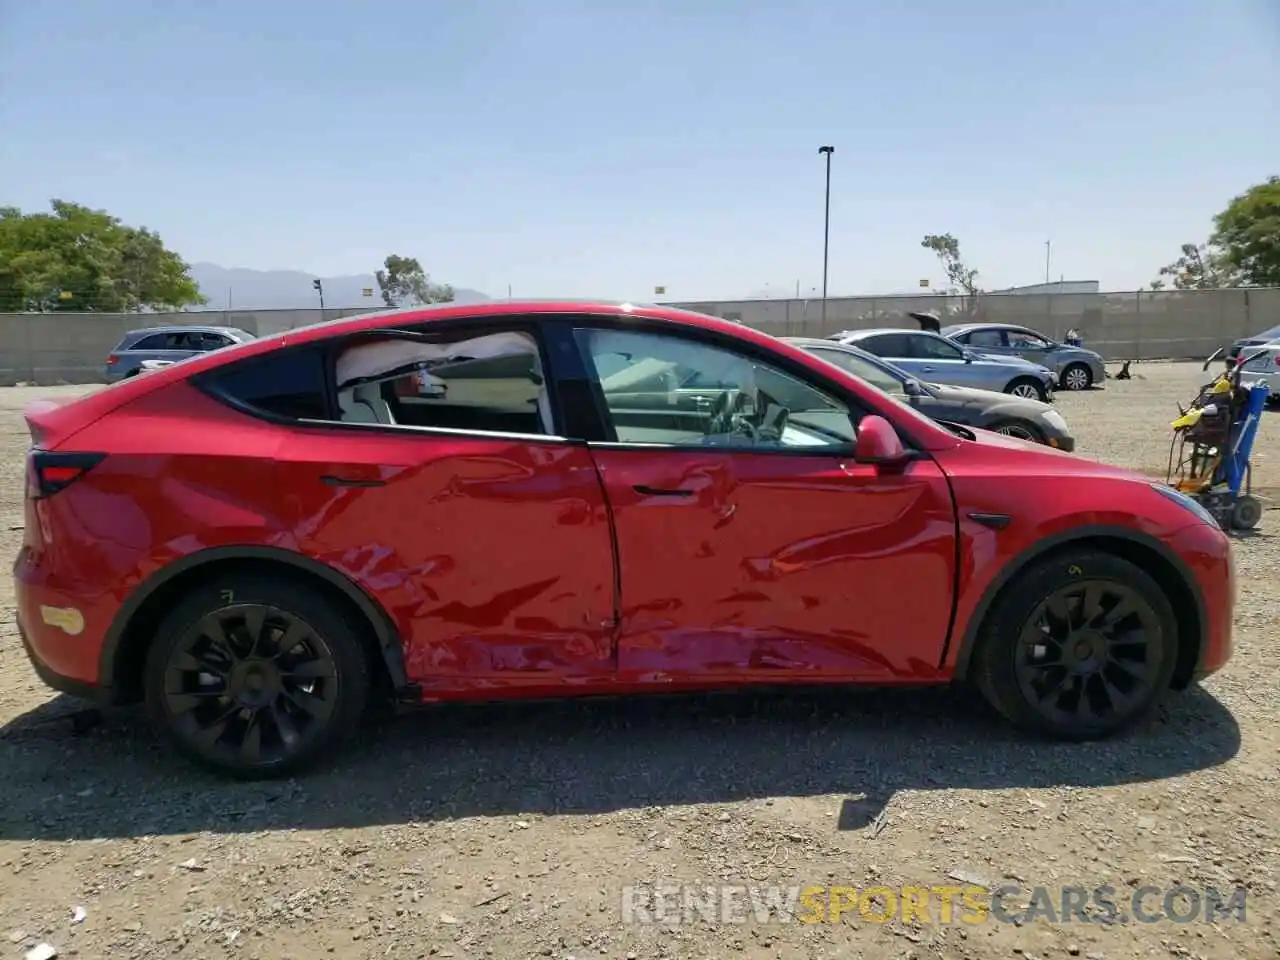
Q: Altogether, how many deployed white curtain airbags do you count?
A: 1